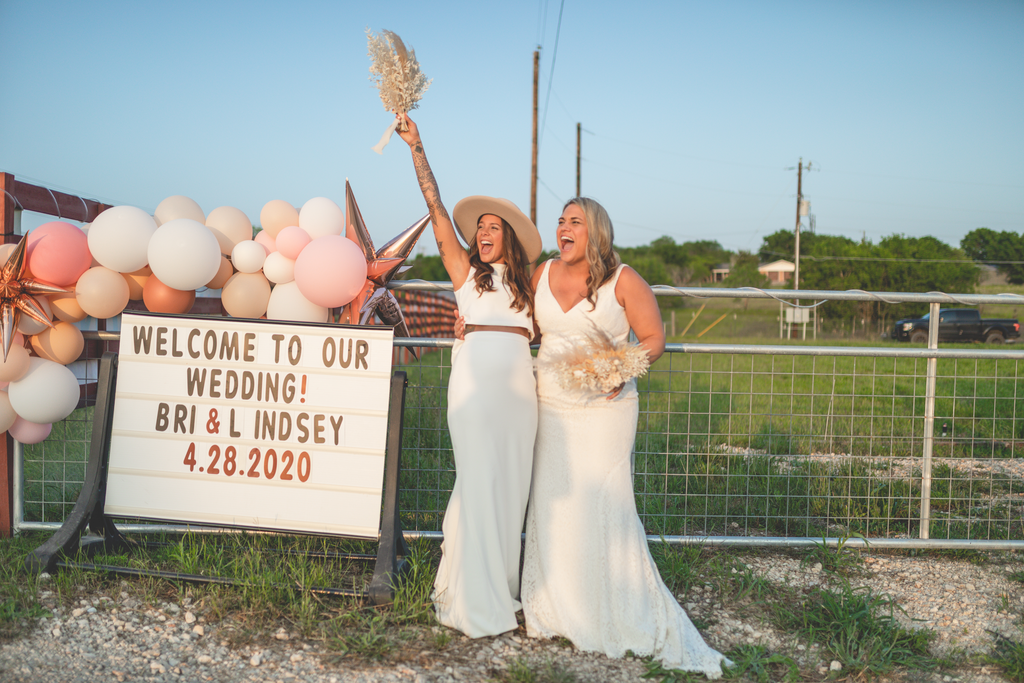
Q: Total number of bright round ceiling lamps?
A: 0